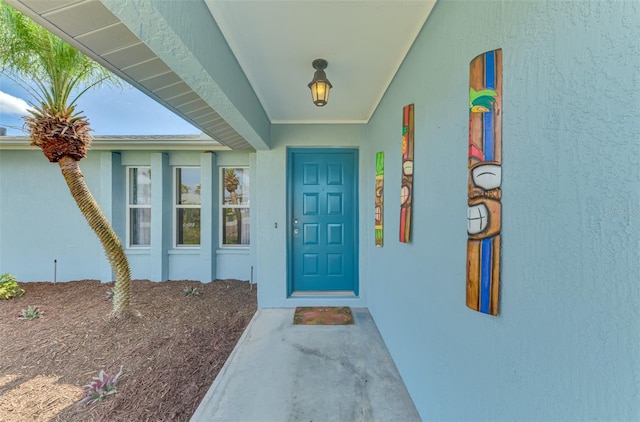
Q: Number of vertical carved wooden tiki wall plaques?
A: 3